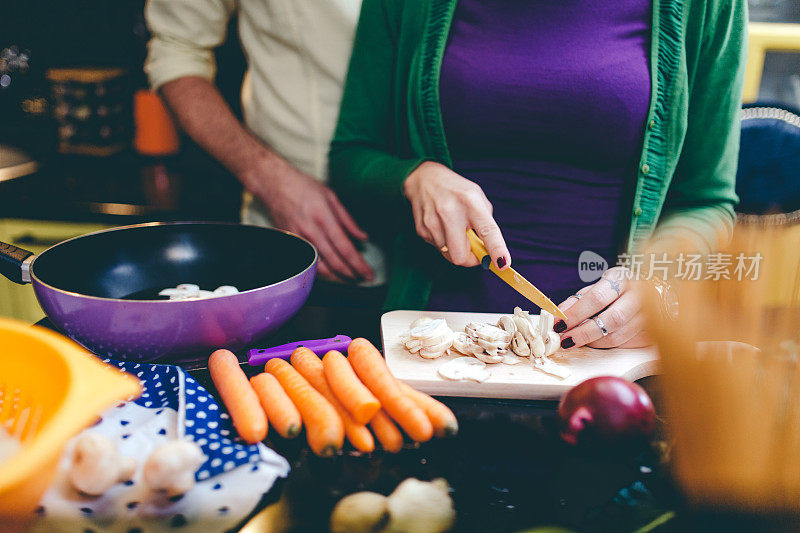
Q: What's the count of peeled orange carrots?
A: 8